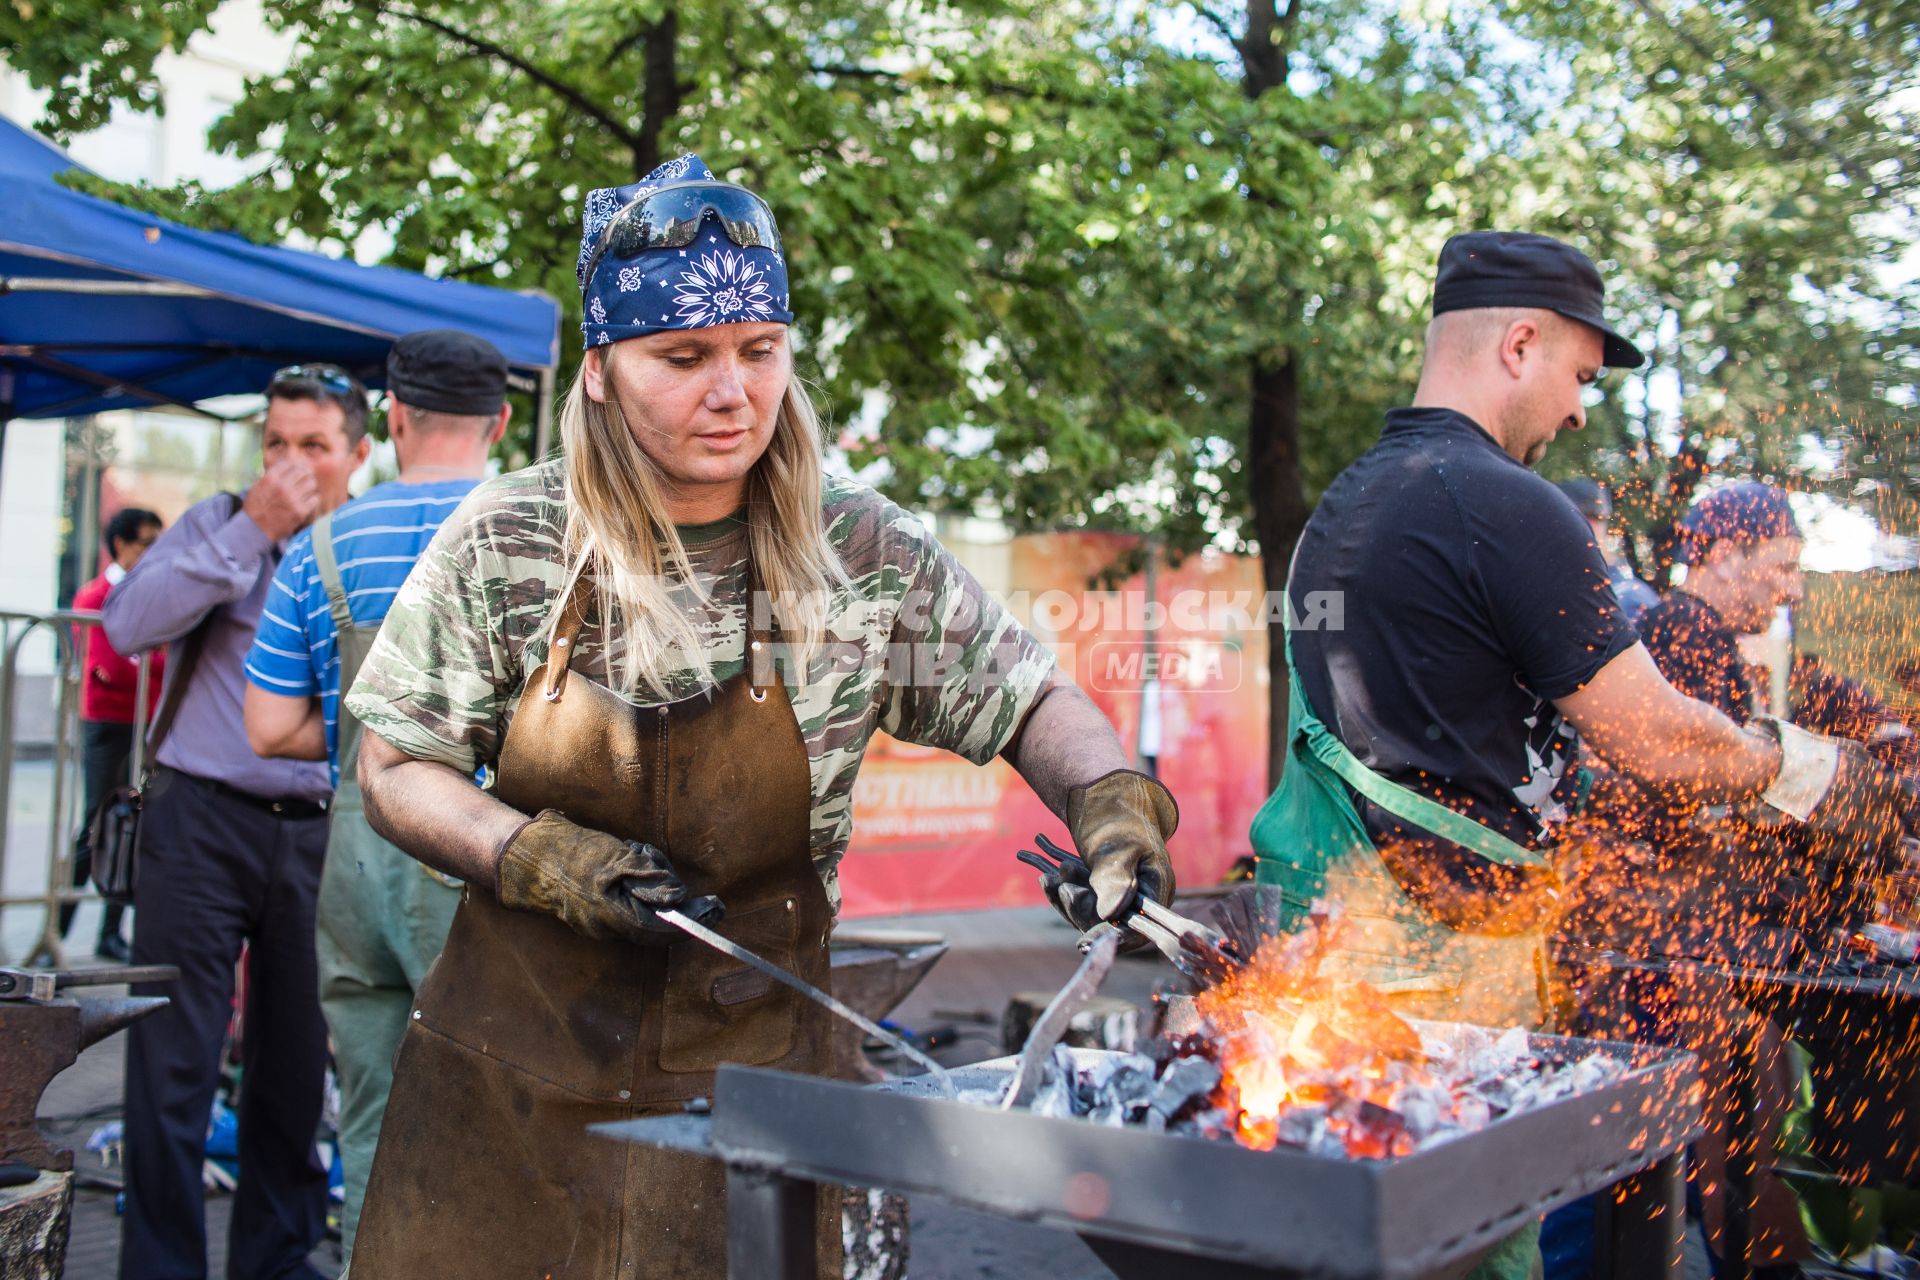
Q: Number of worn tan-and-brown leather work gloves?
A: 2